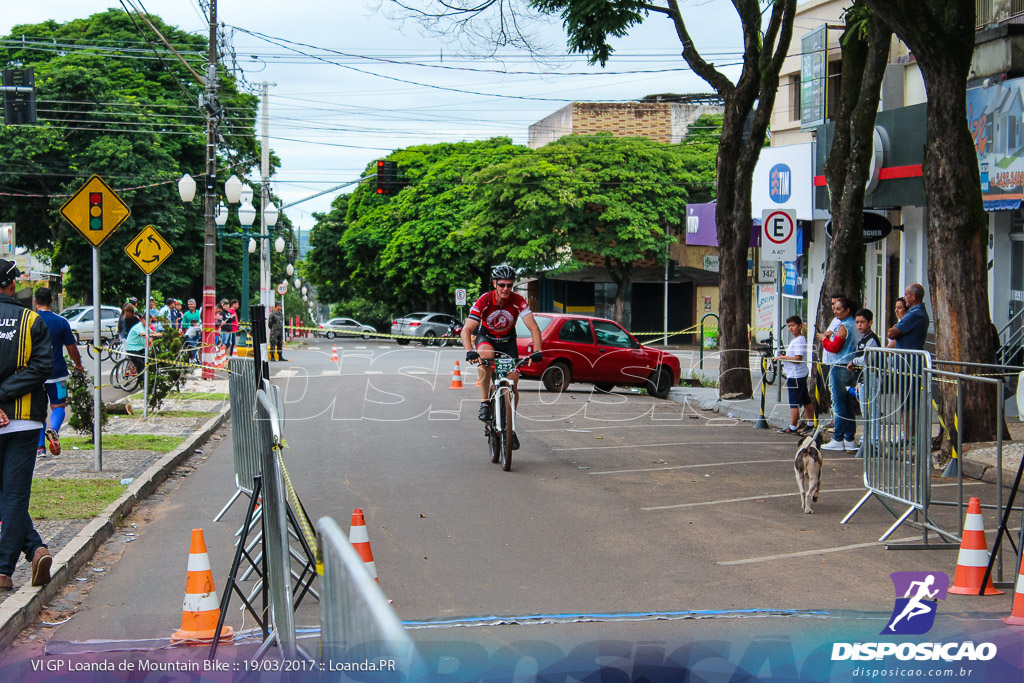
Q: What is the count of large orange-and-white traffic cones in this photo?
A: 4